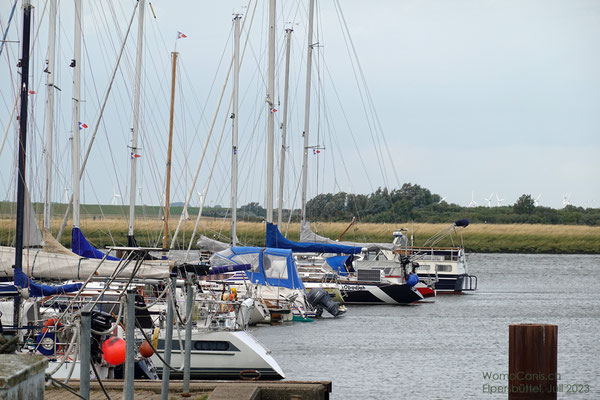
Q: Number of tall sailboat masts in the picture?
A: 9